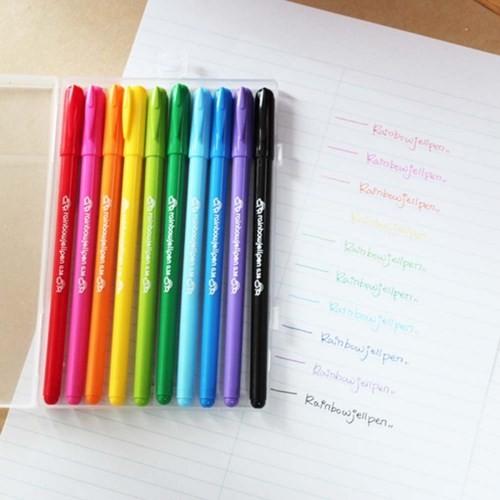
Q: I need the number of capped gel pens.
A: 10